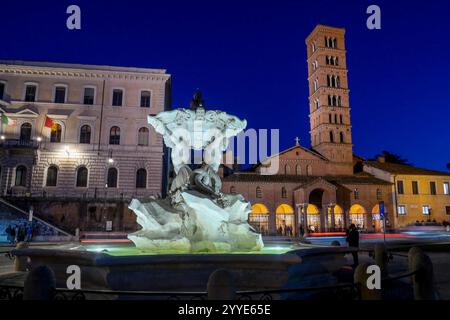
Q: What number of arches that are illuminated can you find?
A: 6